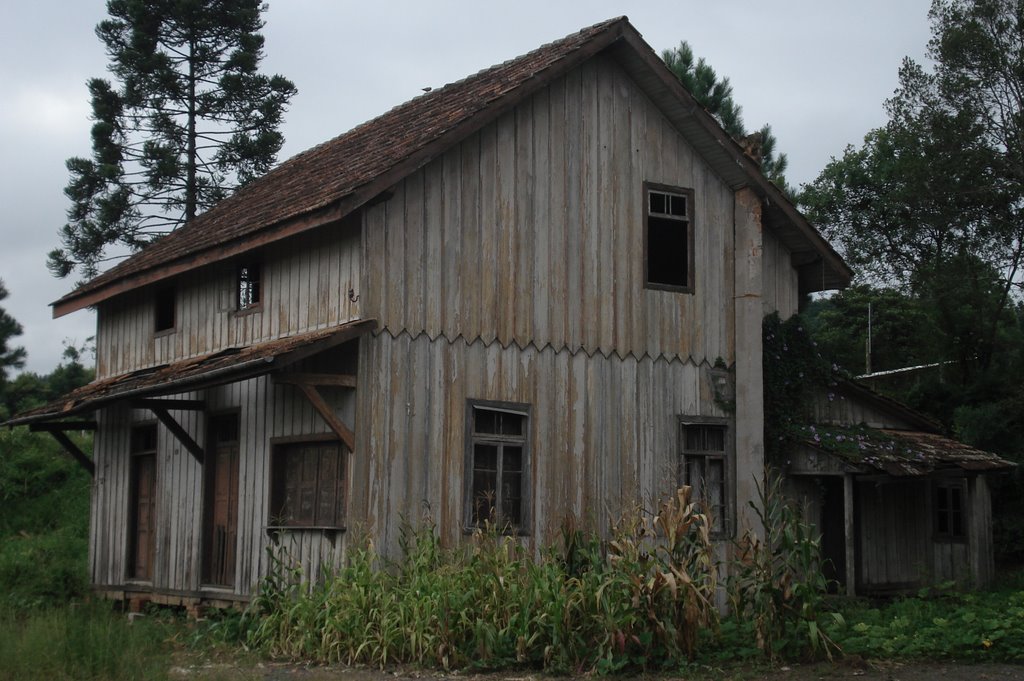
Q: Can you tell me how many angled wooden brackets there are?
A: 3